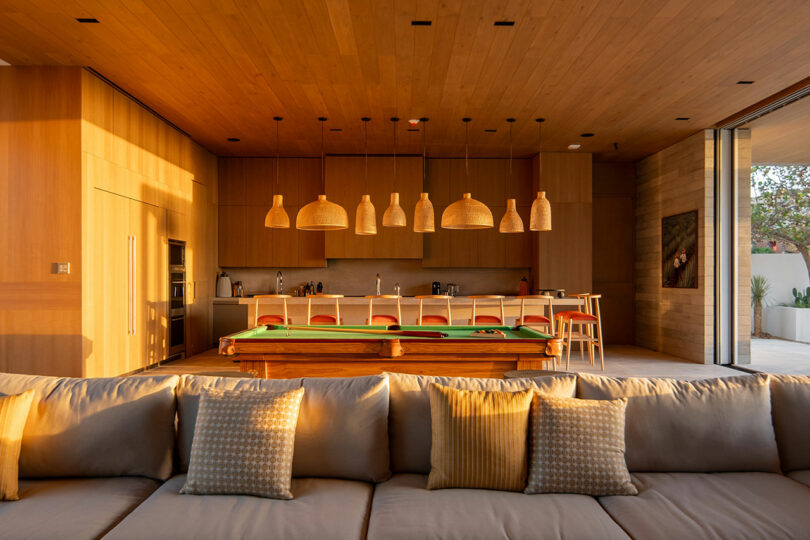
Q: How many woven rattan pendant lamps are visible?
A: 8